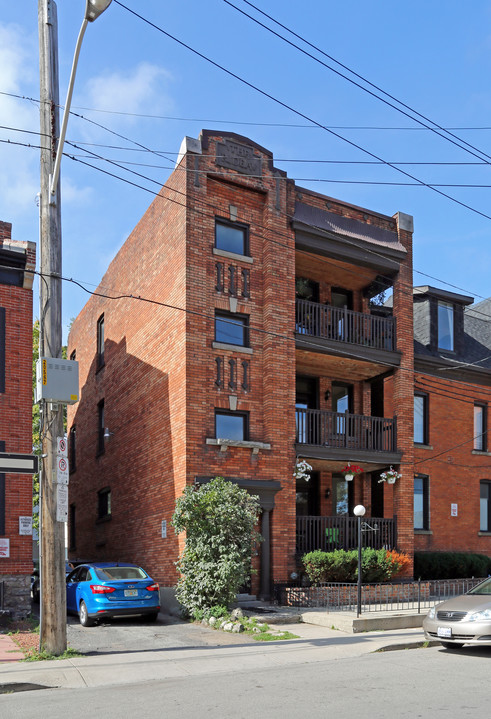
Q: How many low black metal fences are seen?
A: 1